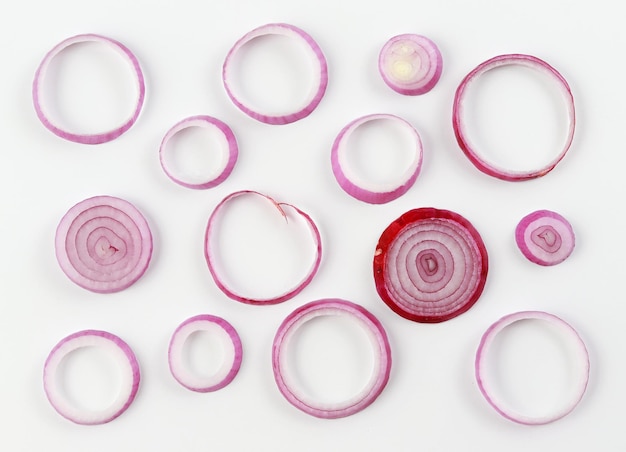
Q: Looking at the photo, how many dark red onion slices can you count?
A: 1